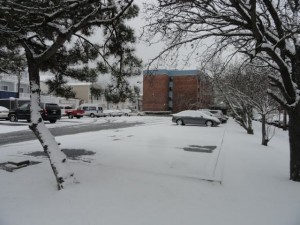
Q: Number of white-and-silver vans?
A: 1